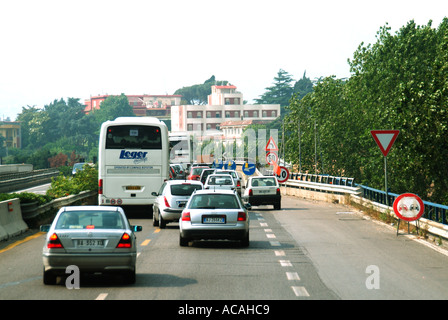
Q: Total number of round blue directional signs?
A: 3